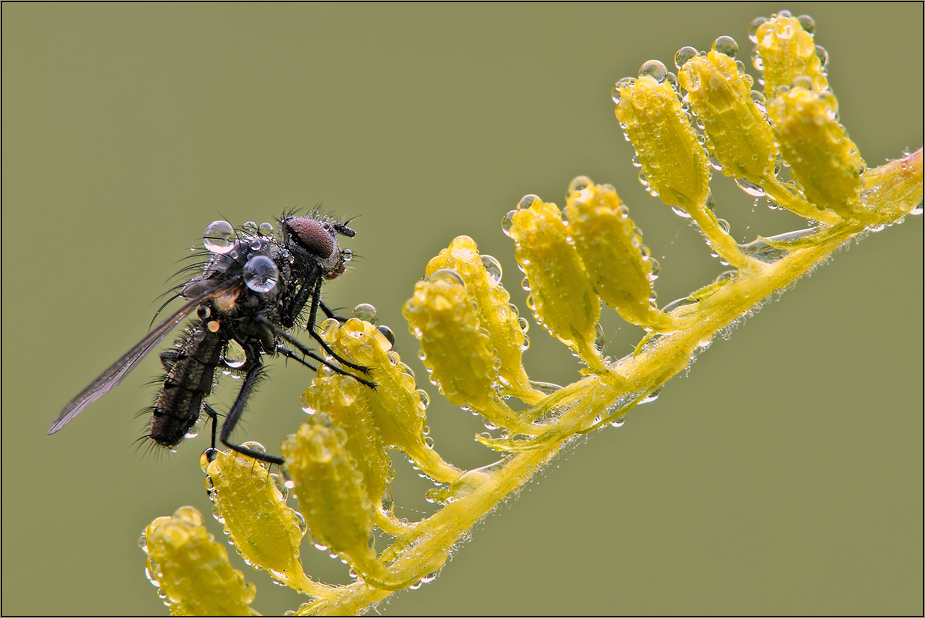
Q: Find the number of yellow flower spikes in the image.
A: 13